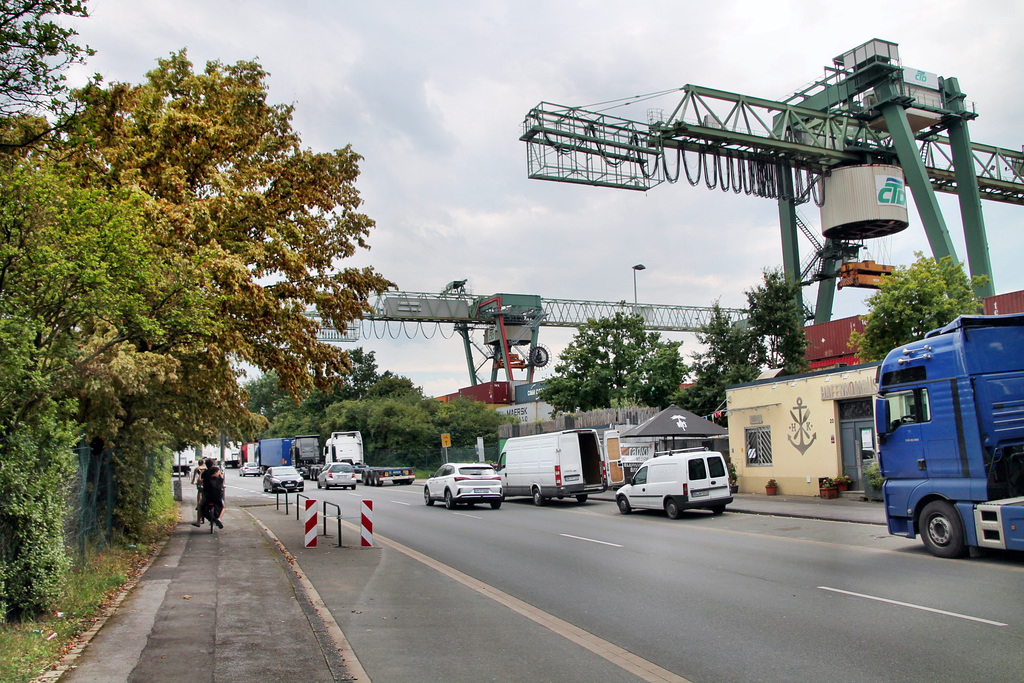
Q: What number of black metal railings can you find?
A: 3